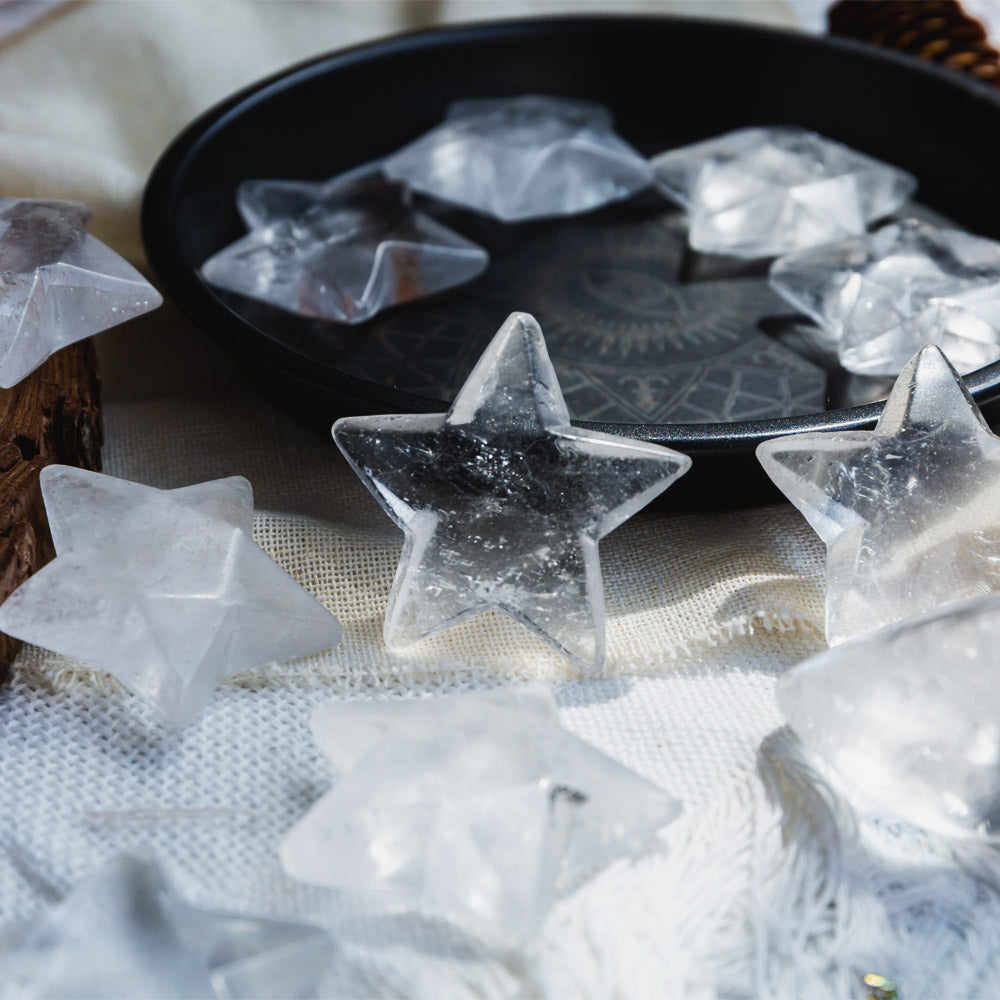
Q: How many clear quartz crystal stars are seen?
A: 11